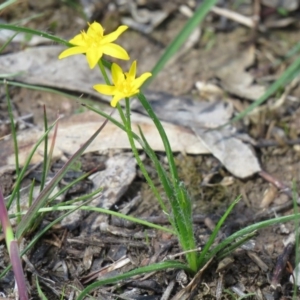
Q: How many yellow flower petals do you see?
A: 12